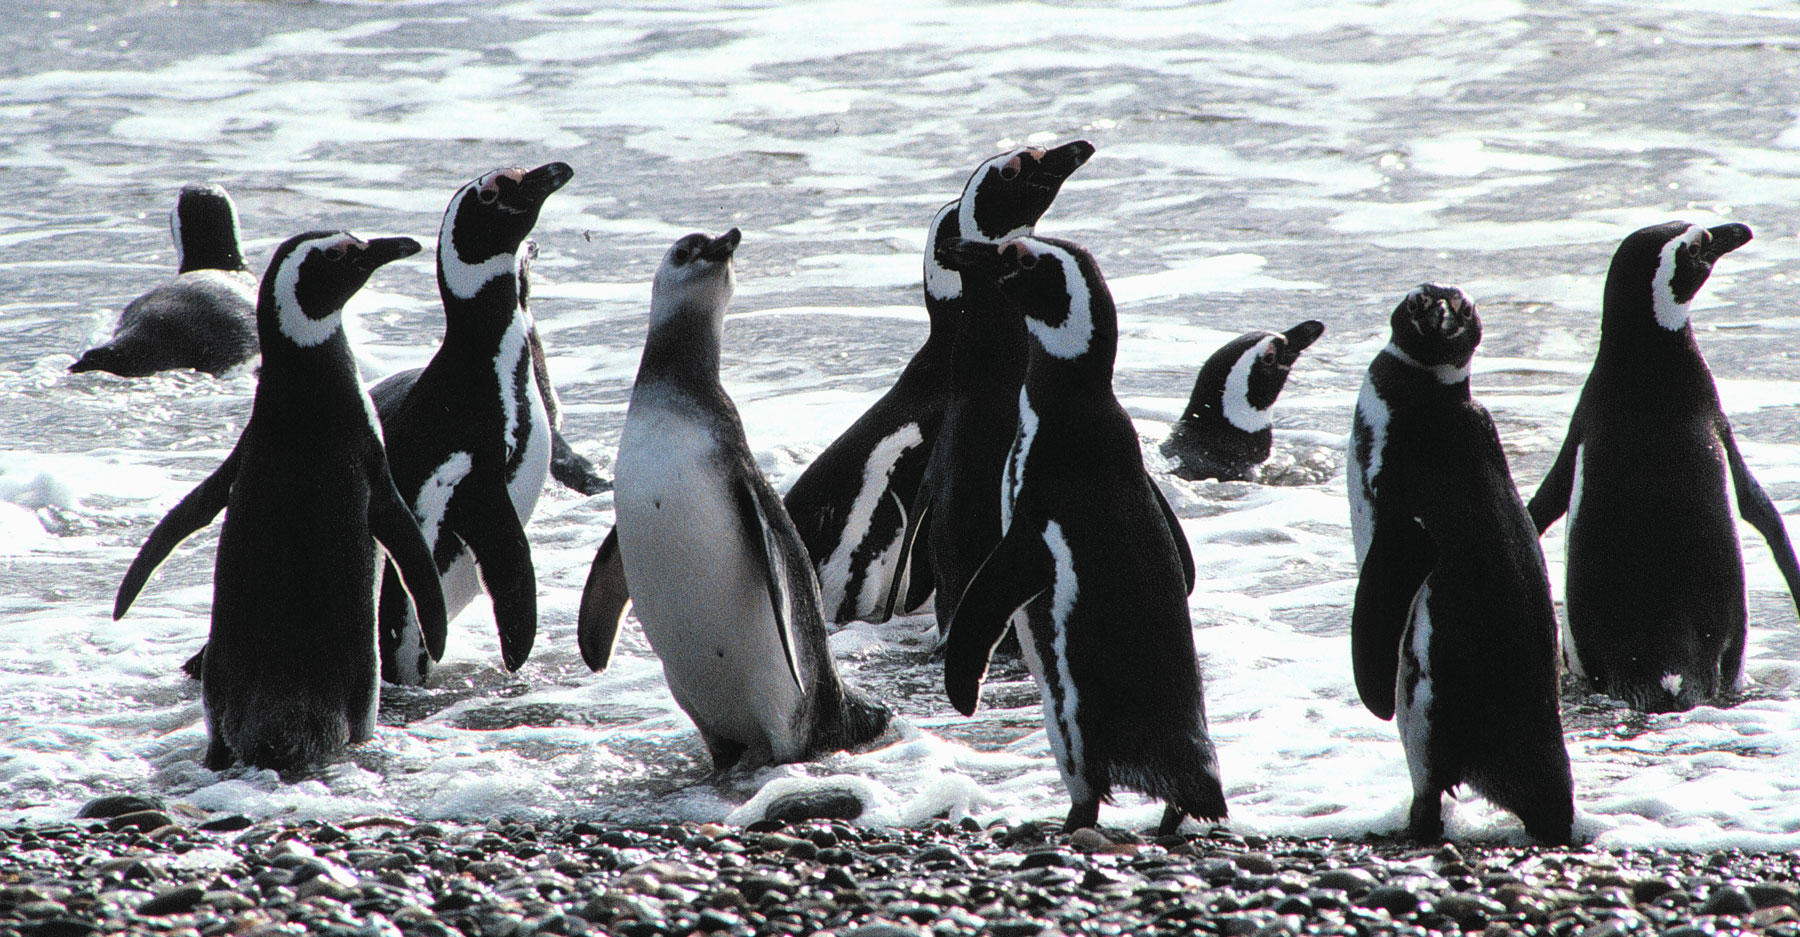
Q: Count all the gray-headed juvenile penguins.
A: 1